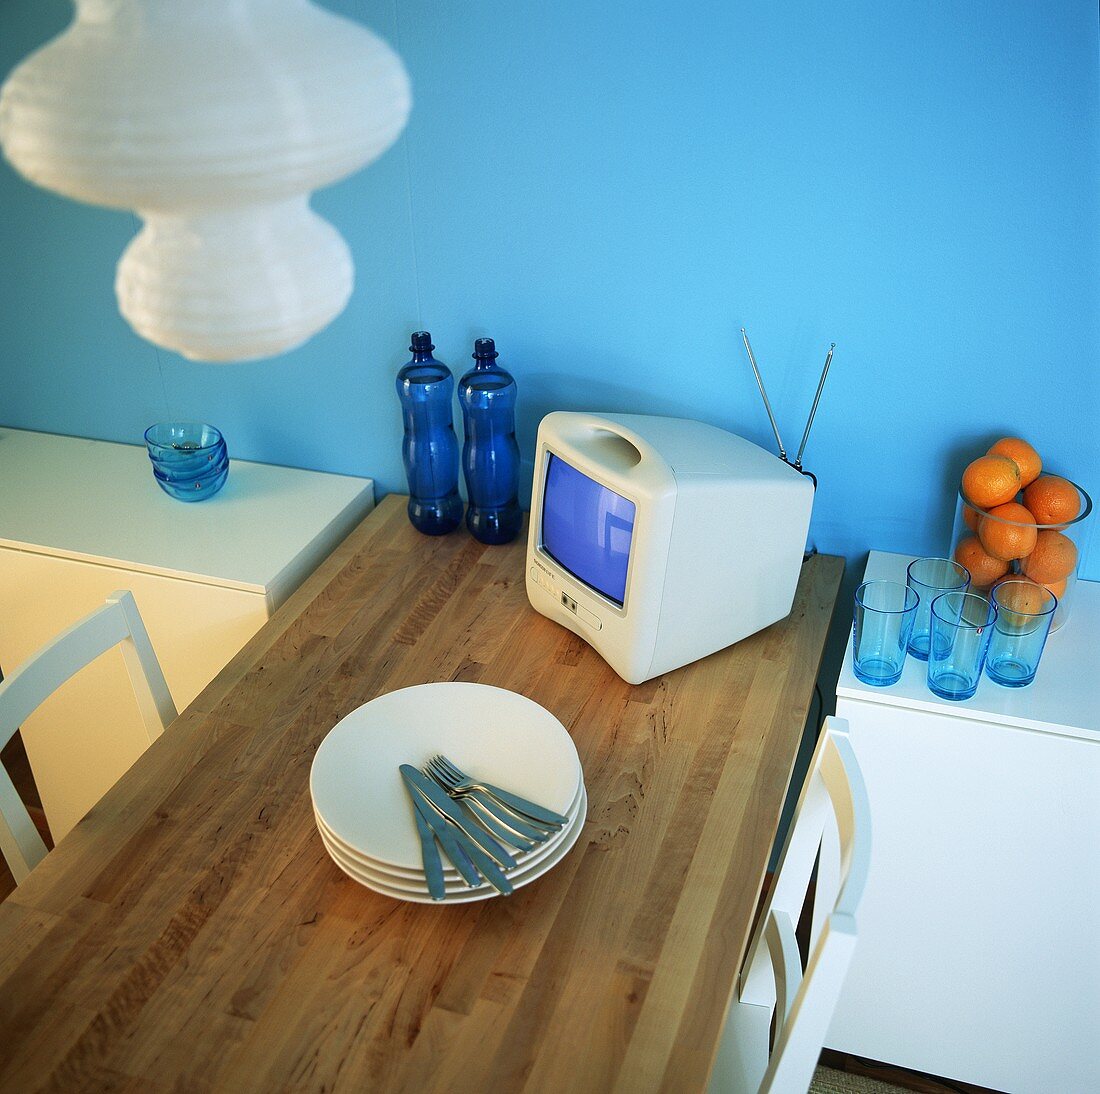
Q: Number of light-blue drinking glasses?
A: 4